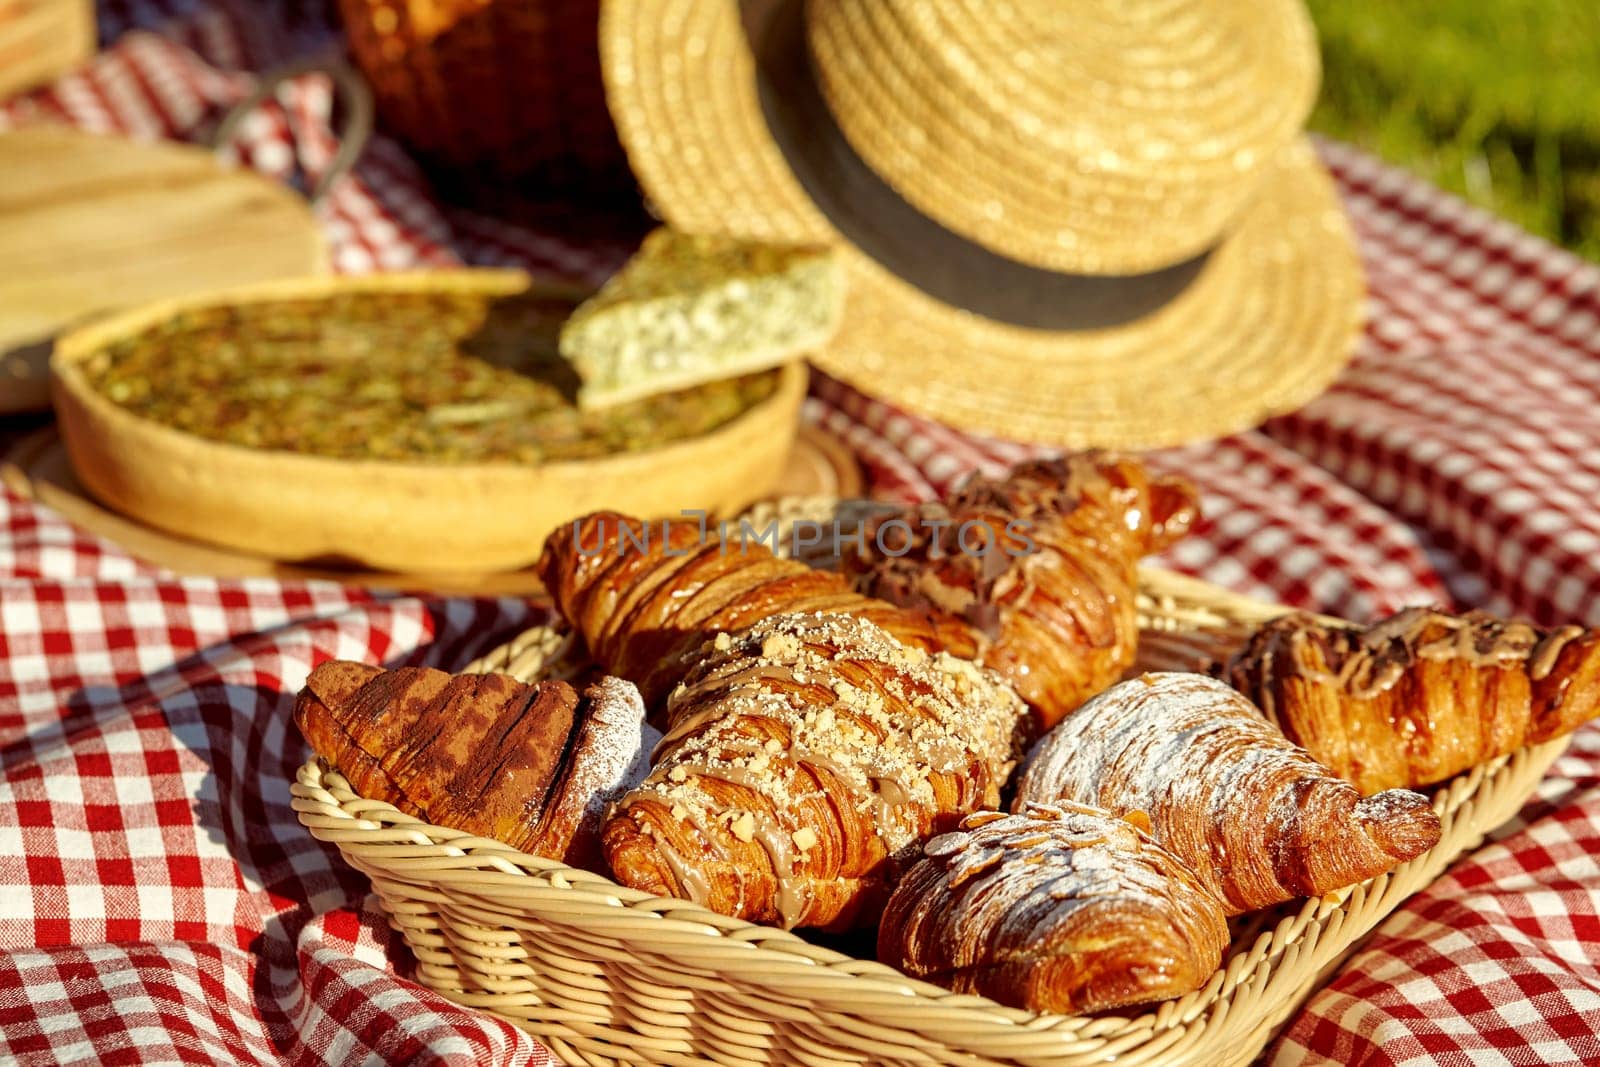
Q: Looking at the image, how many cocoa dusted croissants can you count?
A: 1